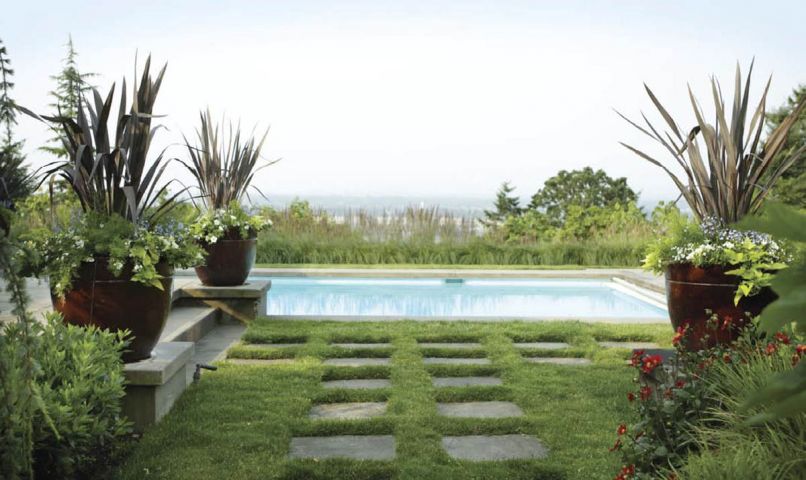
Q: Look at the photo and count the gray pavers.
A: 15